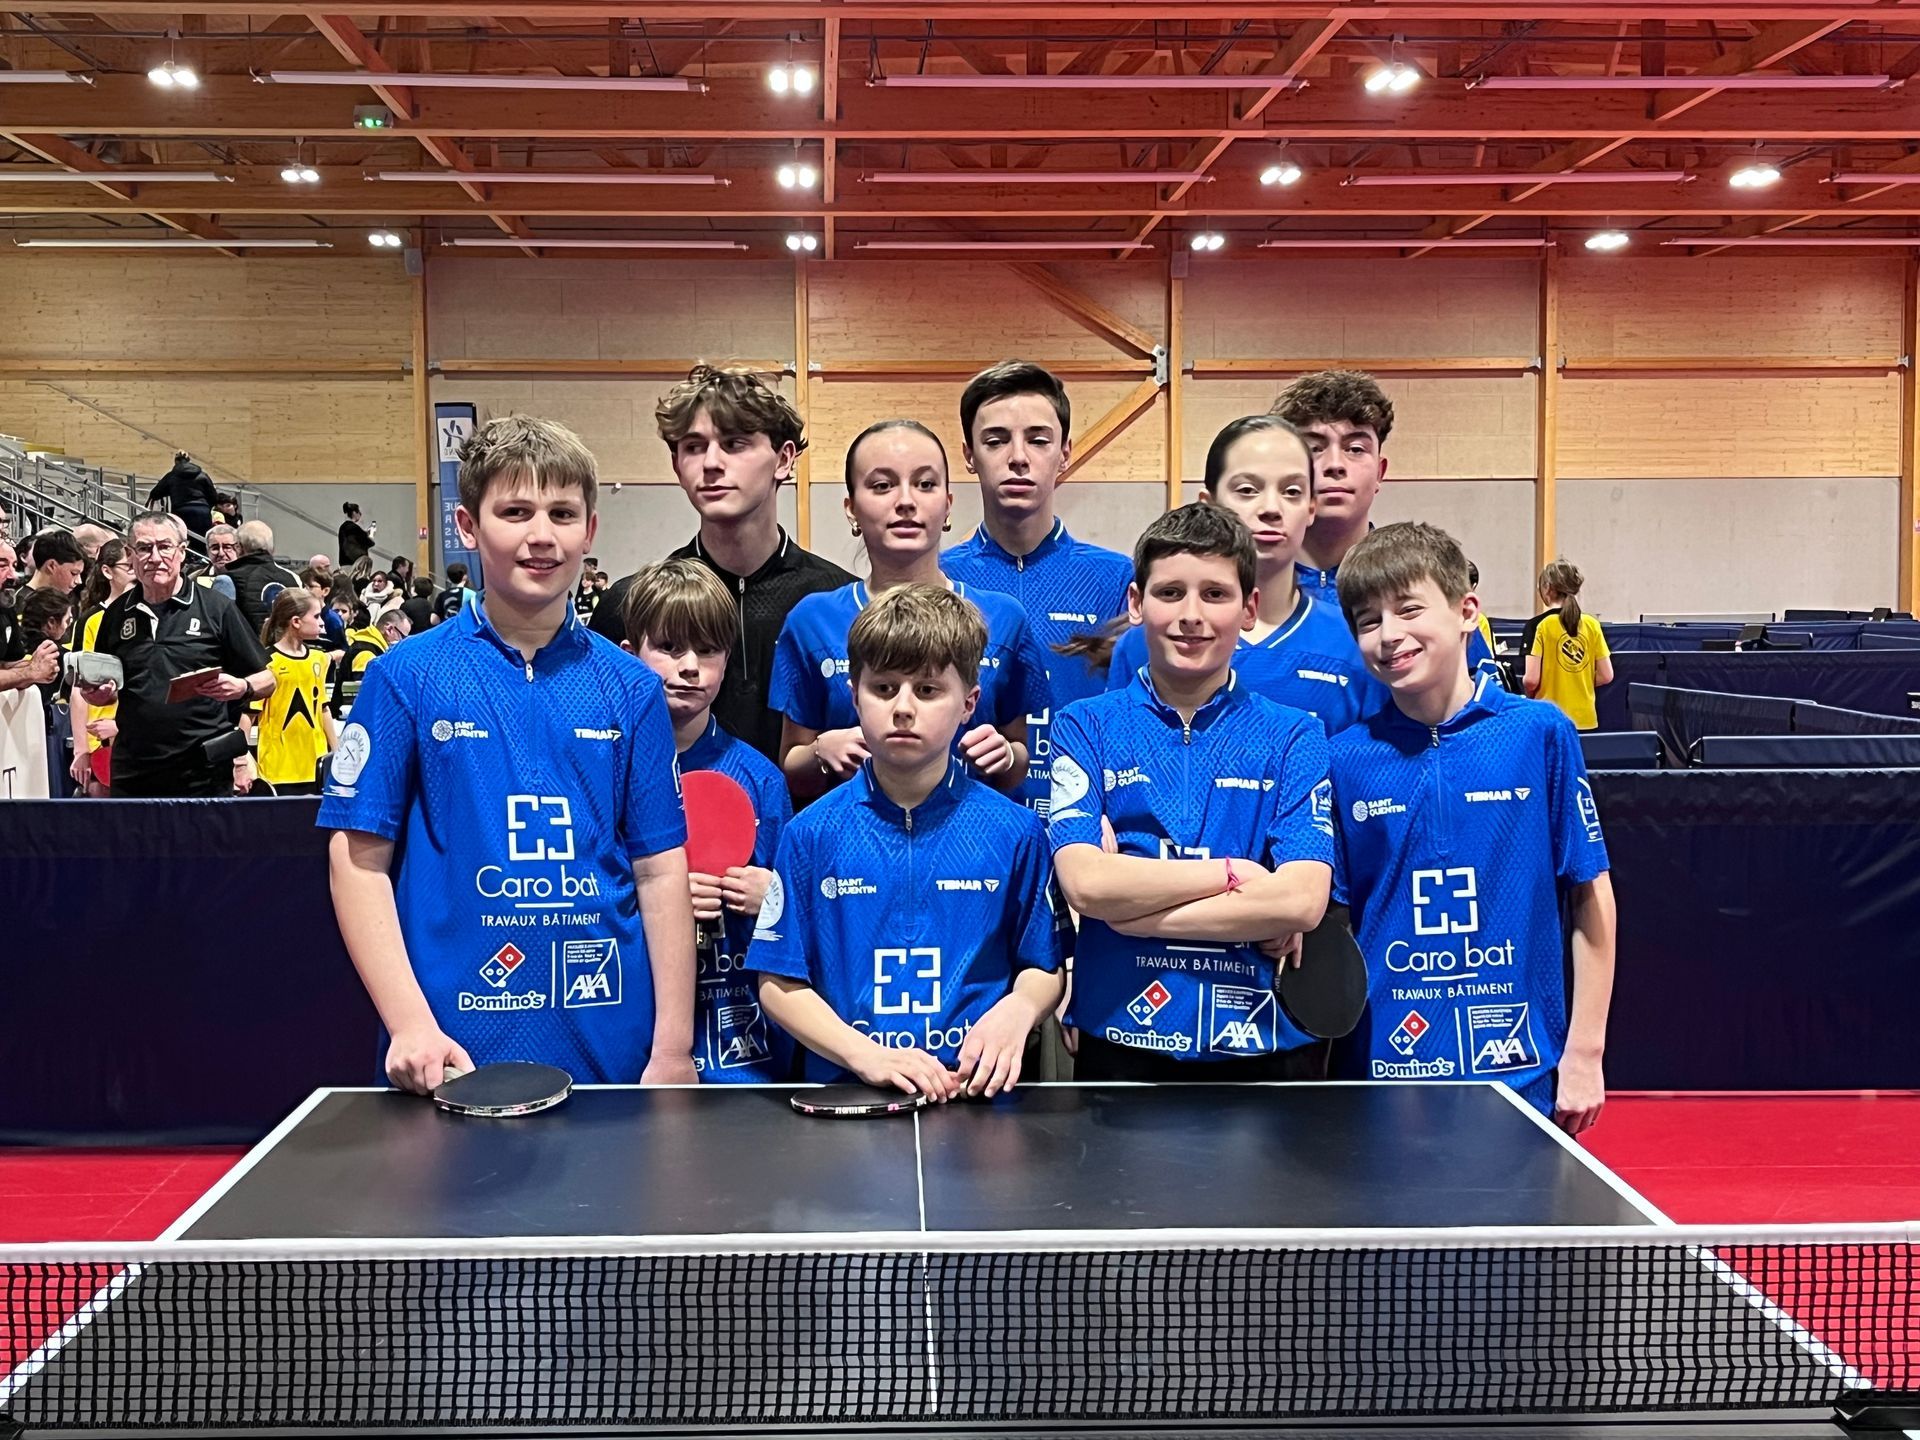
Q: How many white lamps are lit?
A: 11